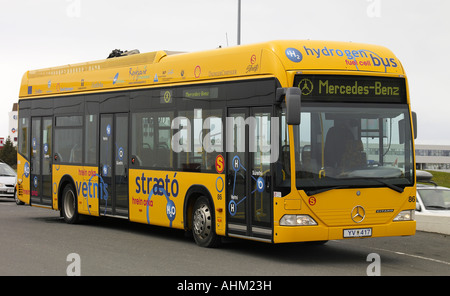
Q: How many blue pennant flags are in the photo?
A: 0